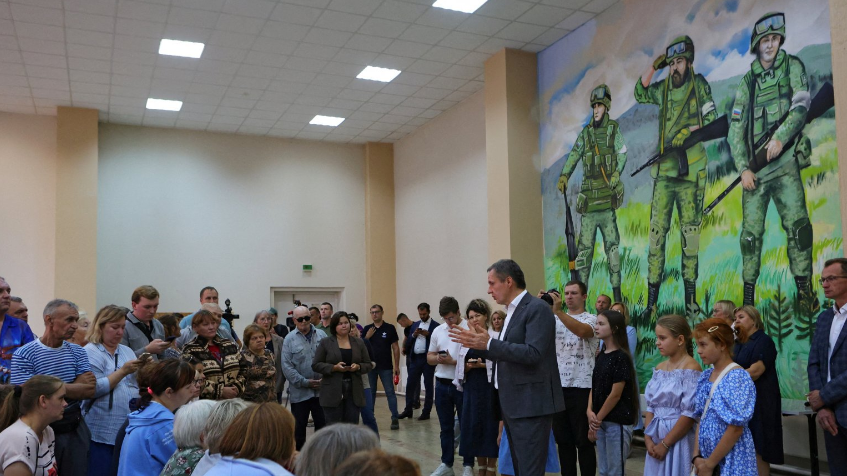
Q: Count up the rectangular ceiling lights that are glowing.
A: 5